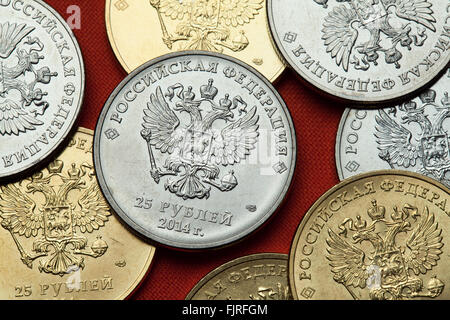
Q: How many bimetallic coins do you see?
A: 0